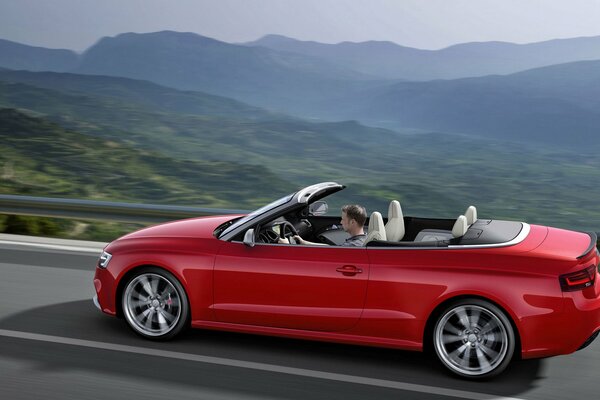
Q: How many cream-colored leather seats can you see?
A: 4